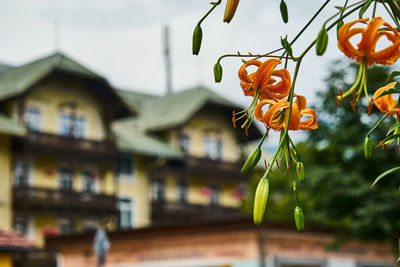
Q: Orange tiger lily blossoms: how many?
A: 4